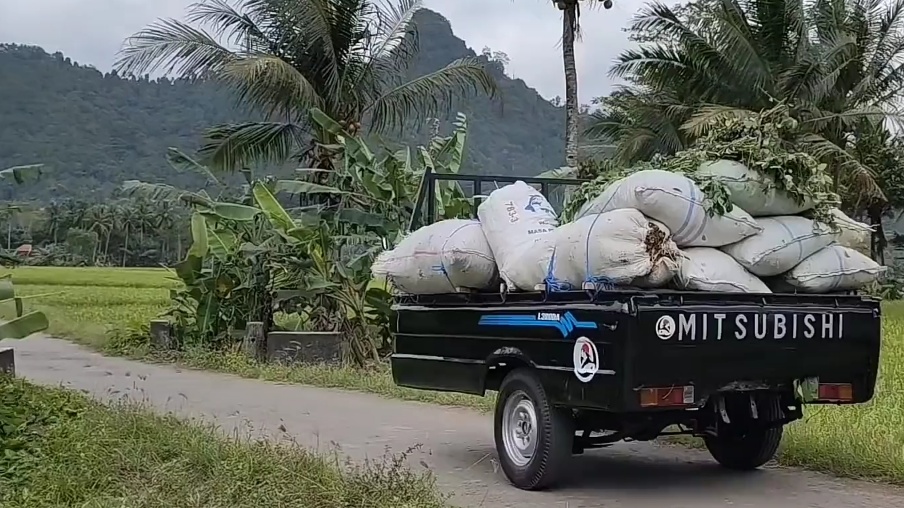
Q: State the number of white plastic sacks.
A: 9